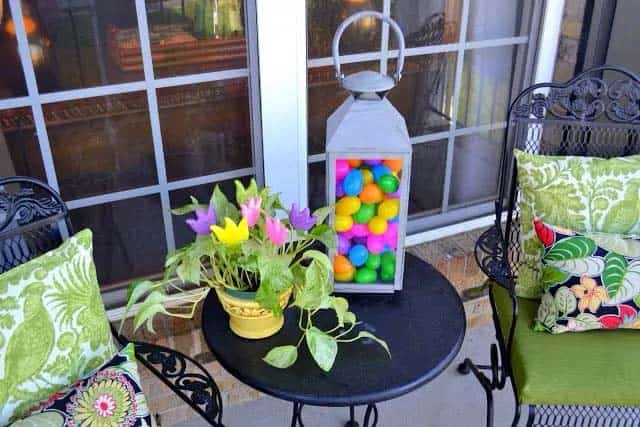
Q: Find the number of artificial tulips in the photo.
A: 6